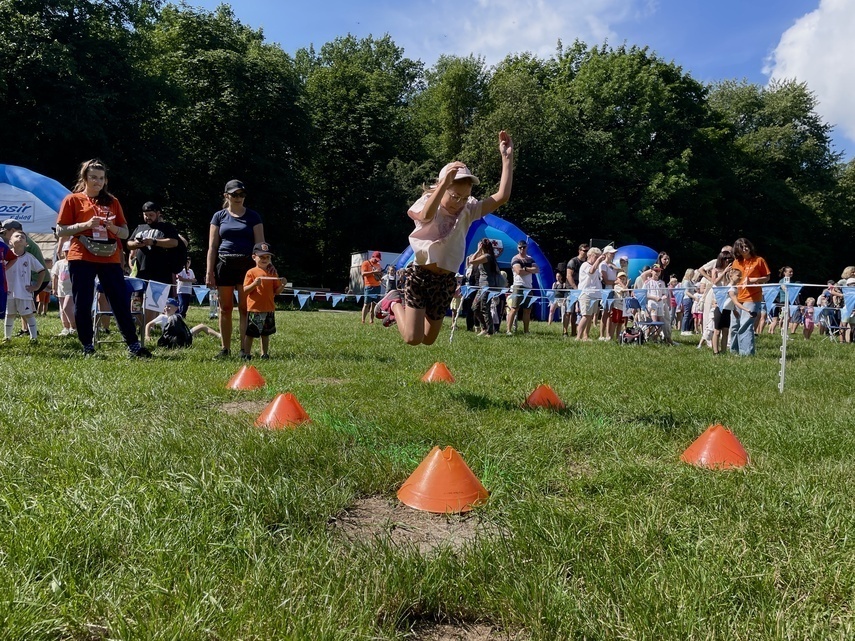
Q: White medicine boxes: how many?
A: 0